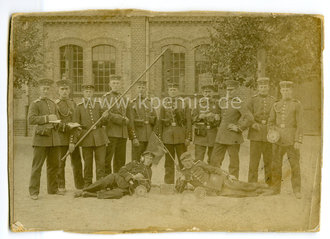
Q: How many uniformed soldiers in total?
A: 12